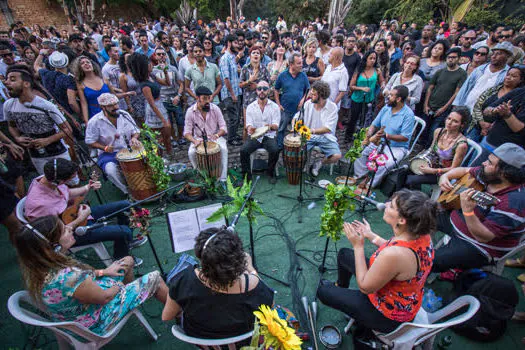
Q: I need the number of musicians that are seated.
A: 11